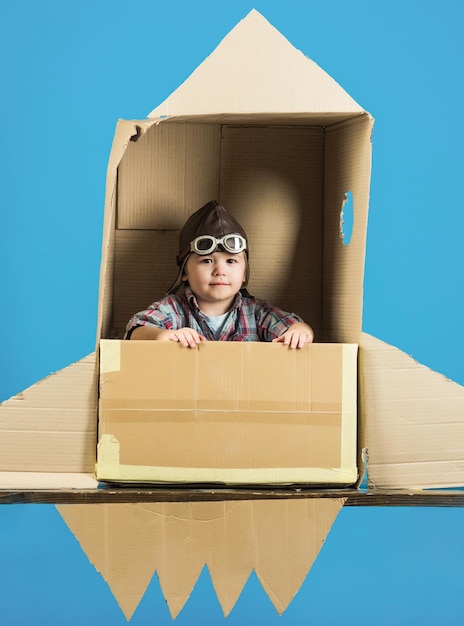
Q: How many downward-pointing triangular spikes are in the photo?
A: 4